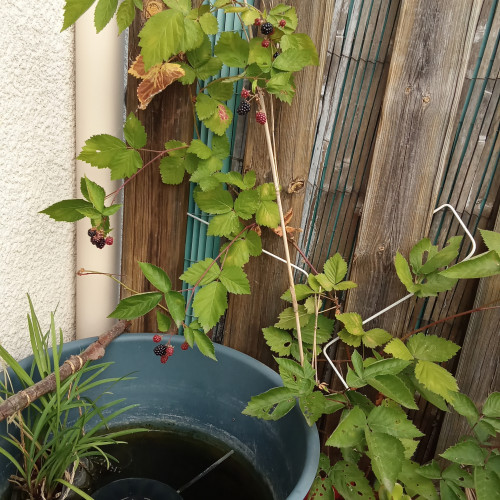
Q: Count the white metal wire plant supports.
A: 2